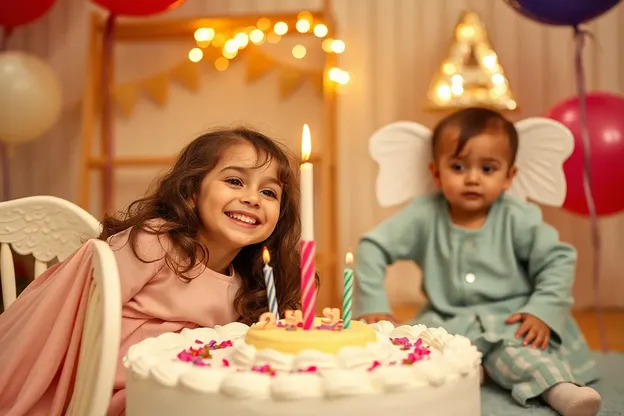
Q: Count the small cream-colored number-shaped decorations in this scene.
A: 3